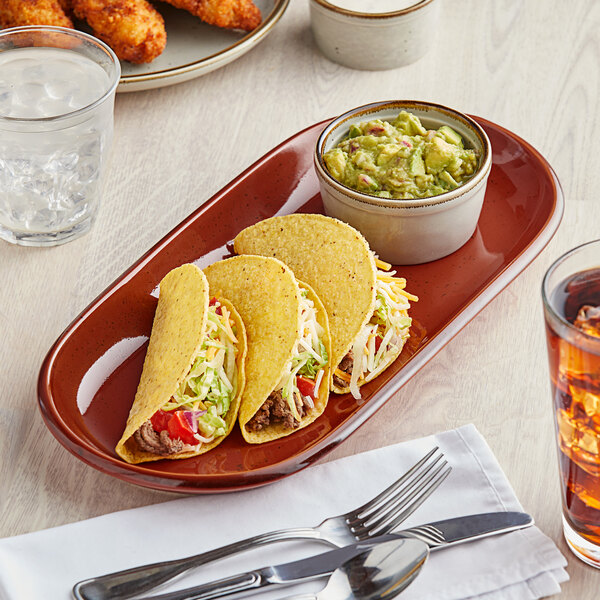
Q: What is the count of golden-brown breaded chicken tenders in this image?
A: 3